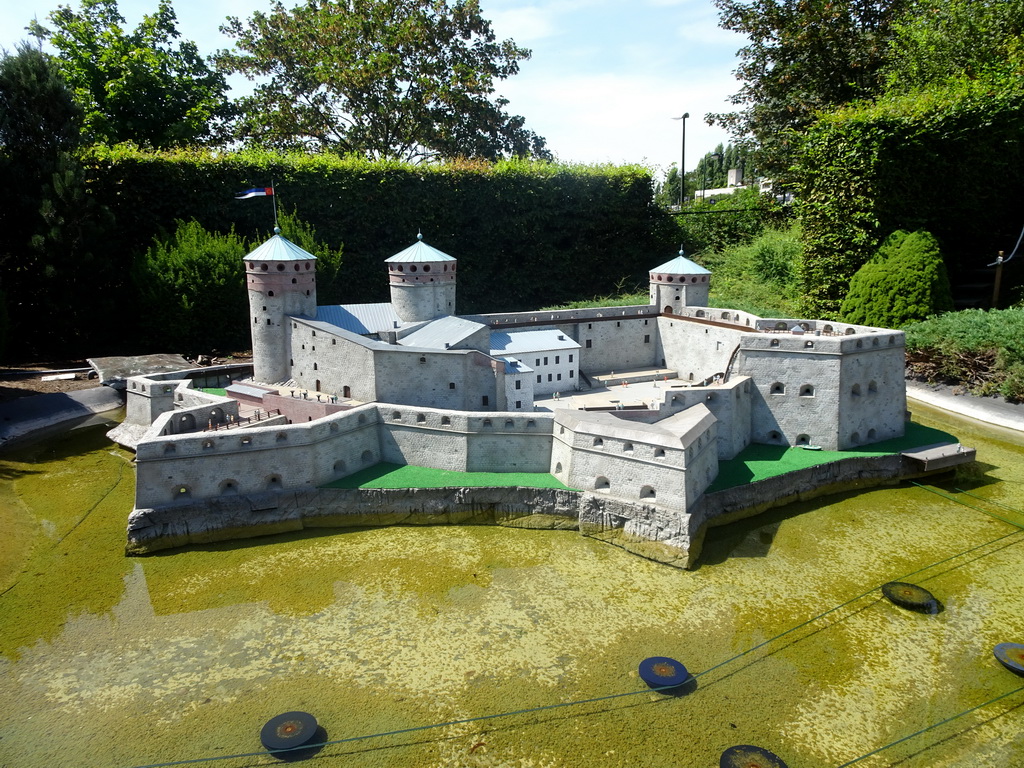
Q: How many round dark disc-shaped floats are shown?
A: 5